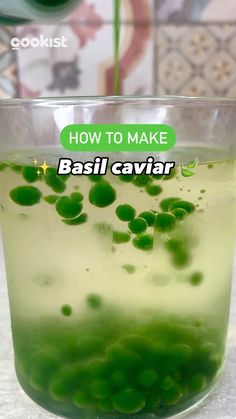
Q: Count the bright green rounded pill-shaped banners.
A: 1